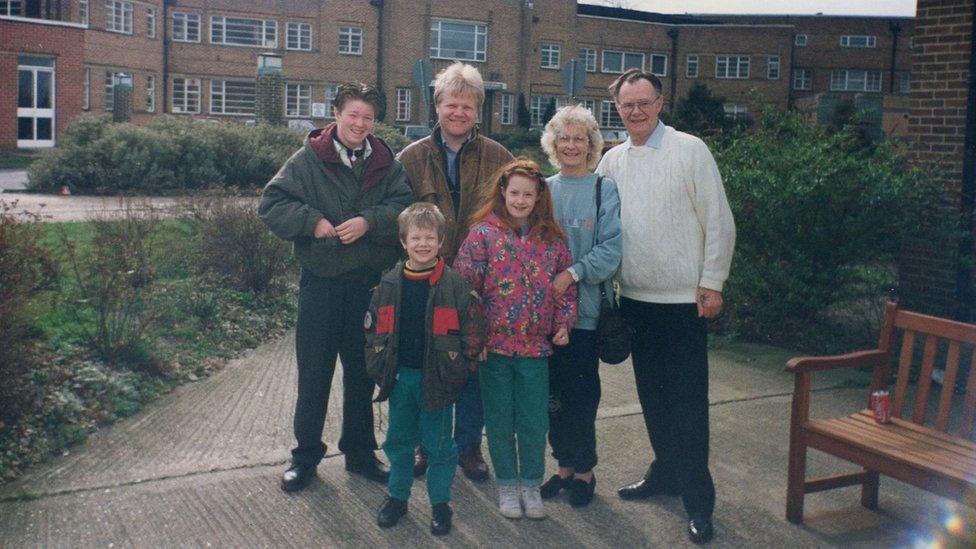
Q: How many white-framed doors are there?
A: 1